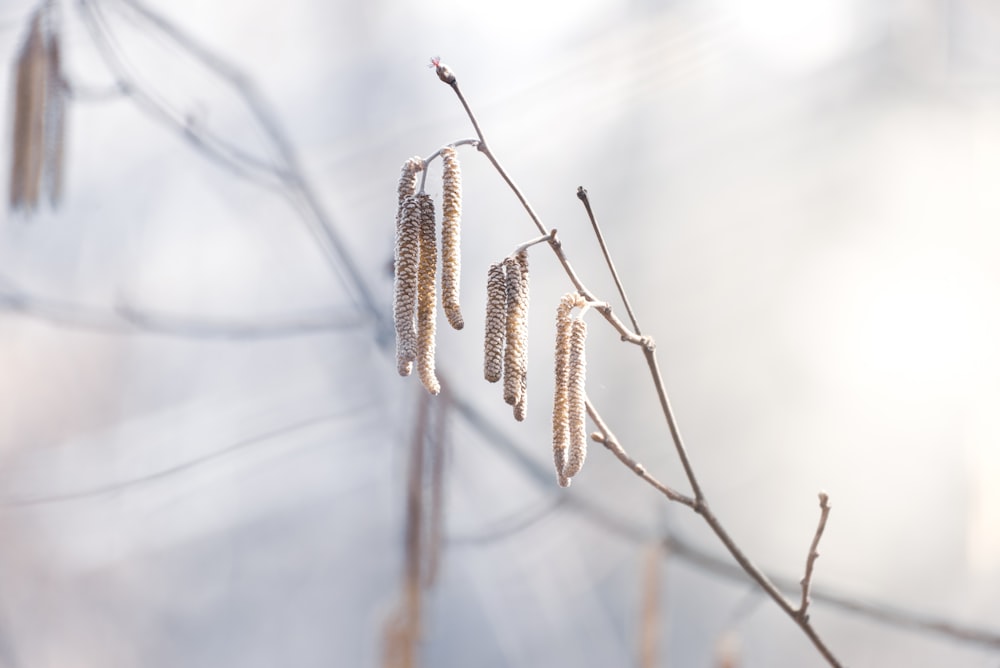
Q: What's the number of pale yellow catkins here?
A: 9